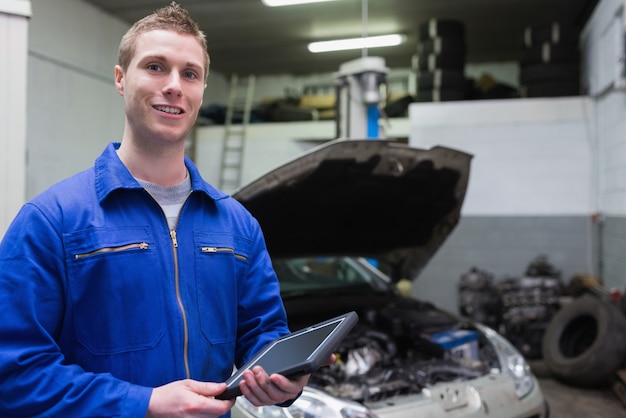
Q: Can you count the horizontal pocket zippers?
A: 2